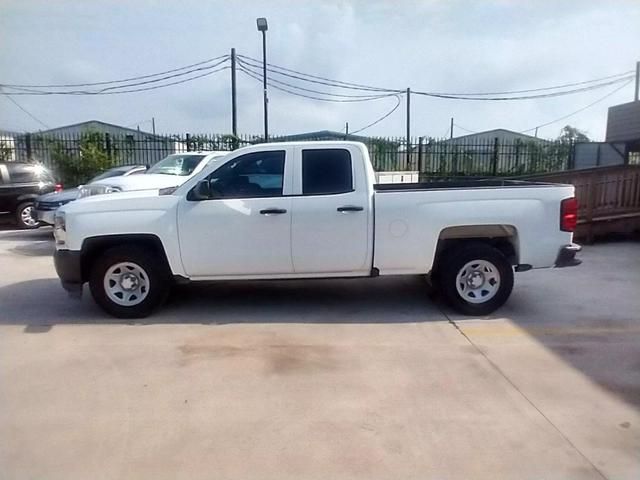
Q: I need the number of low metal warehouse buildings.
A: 3